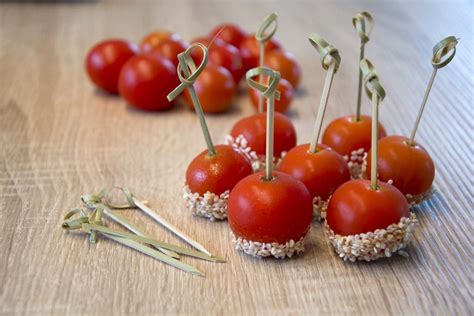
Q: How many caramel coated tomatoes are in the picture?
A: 7